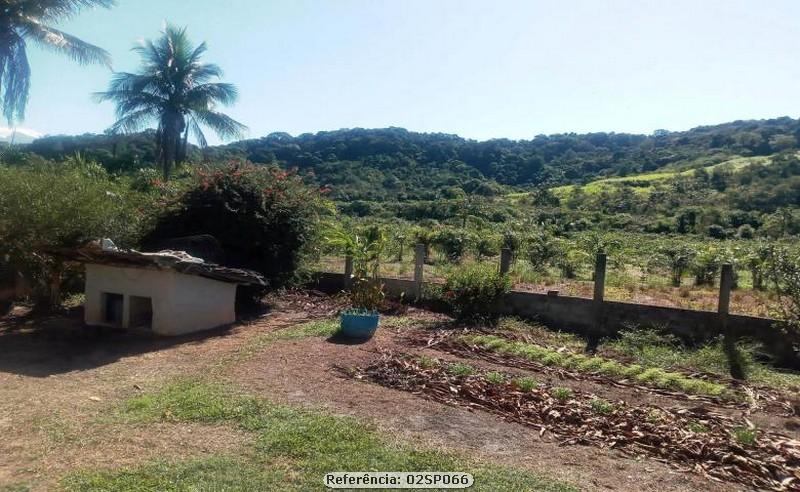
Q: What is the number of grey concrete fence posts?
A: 5